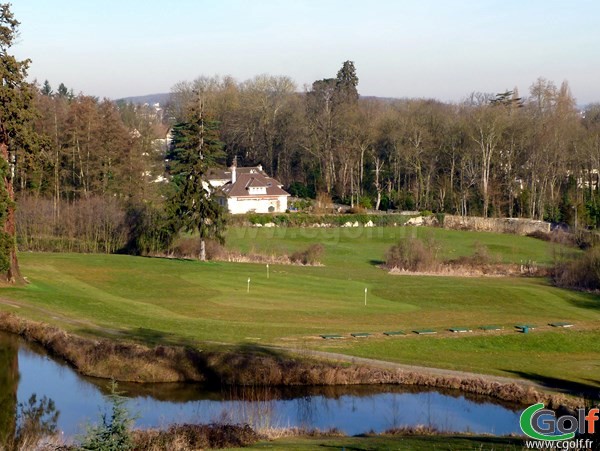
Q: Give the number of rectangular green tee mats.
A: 8